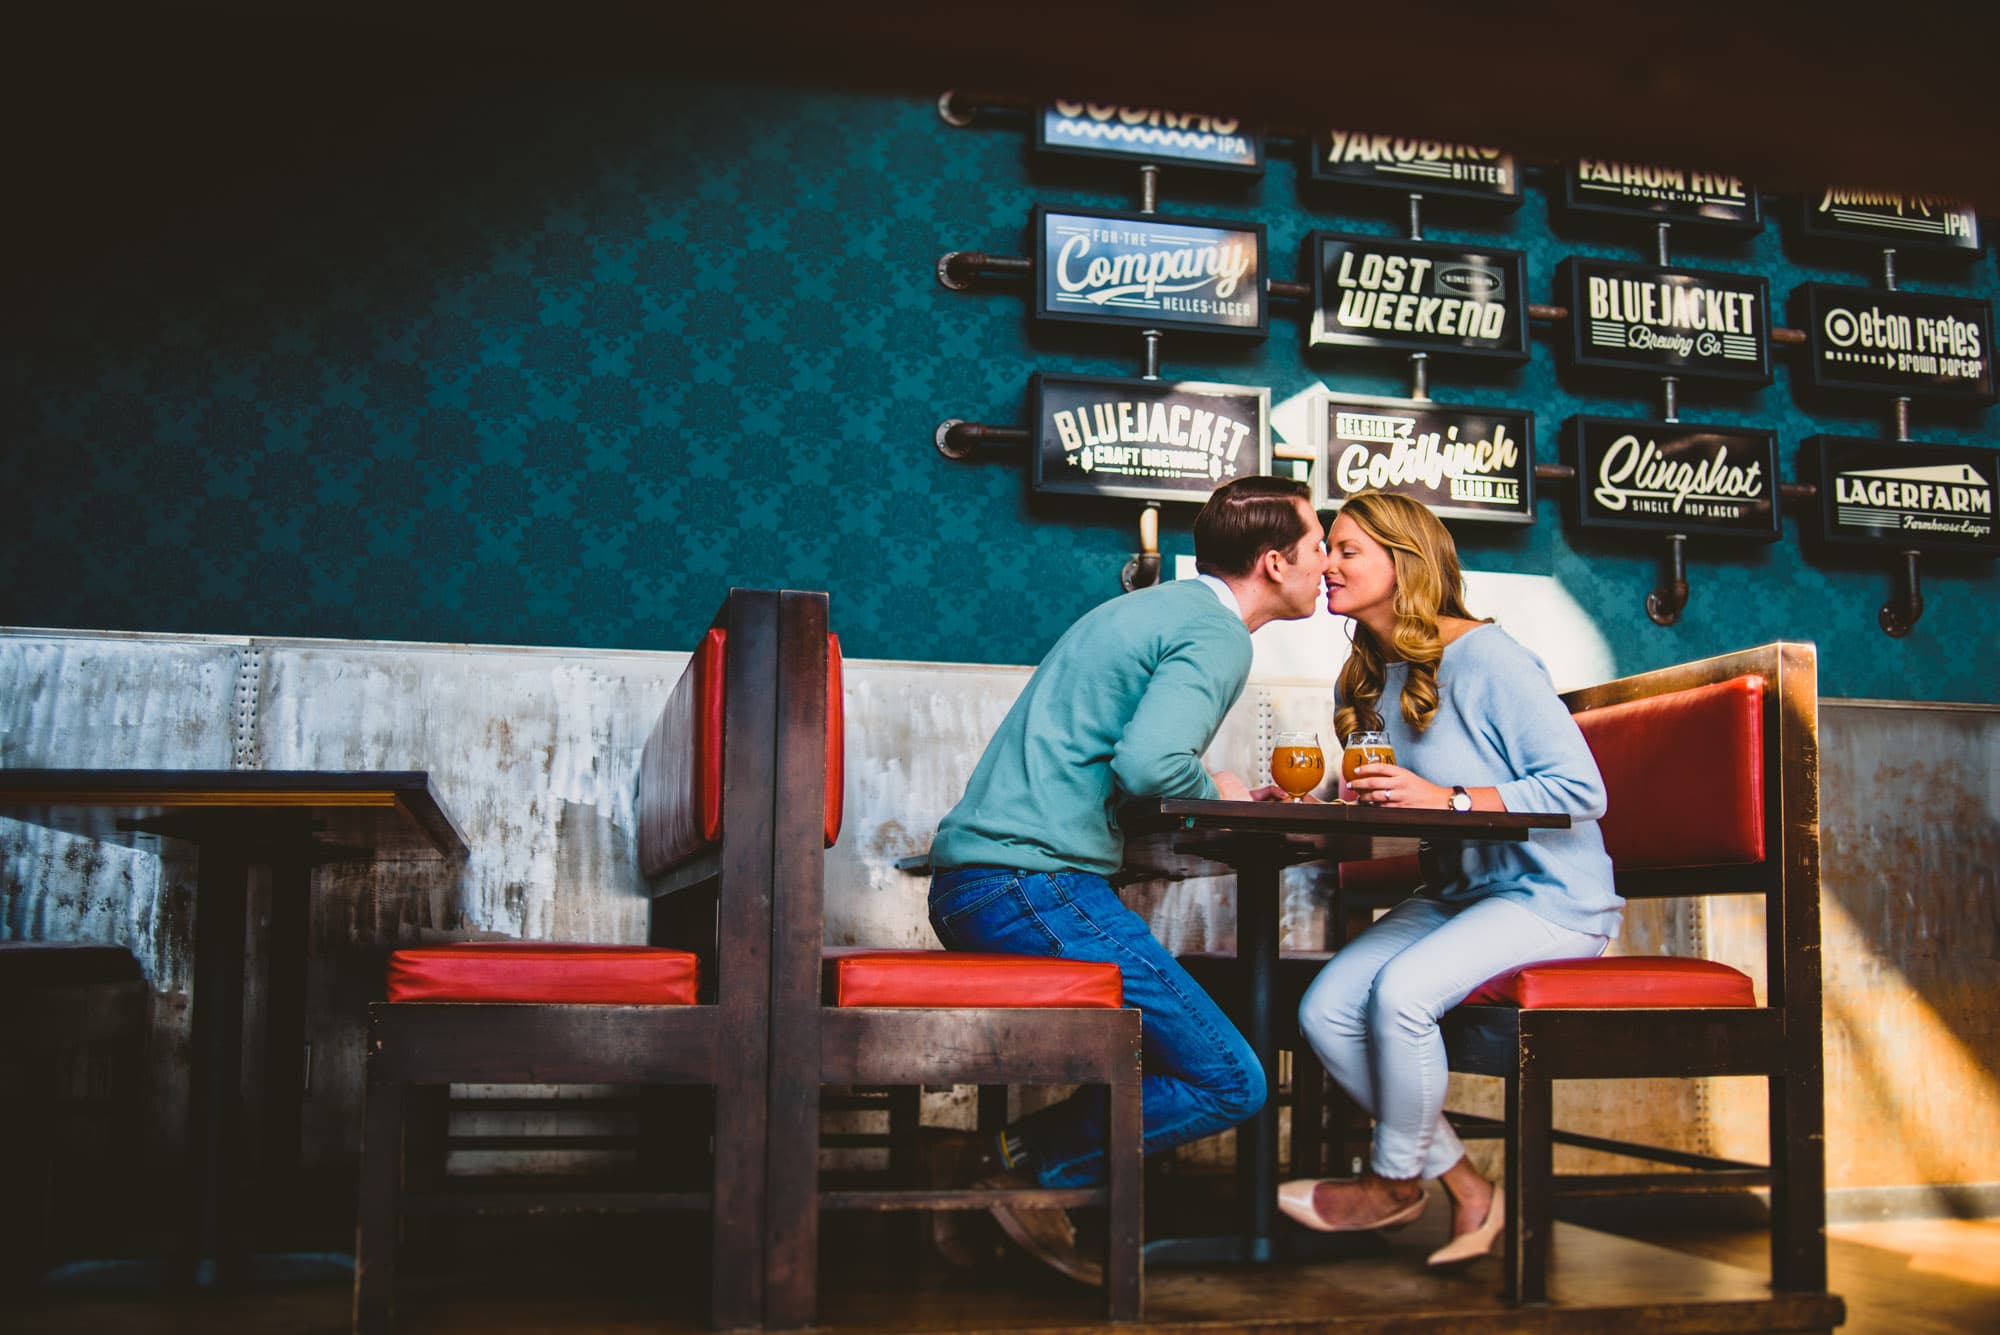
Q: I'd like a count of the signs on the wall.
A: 12